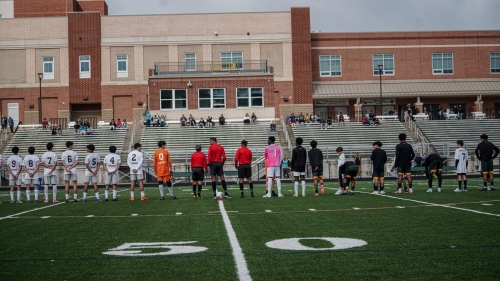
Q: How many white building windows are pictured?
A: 12